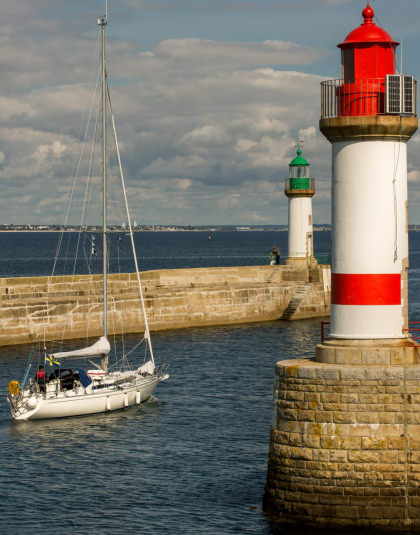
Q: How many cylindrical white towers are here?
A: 2